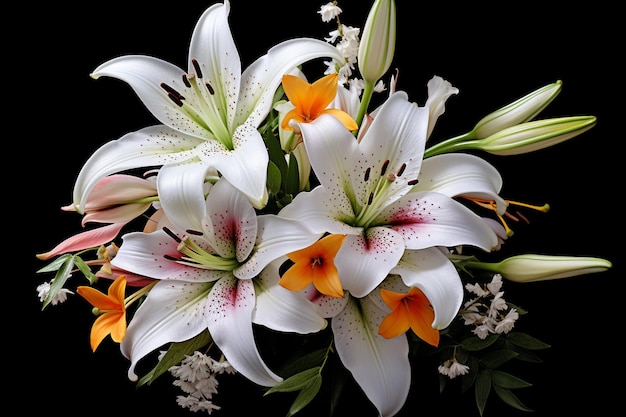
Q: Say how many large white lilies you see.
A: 3